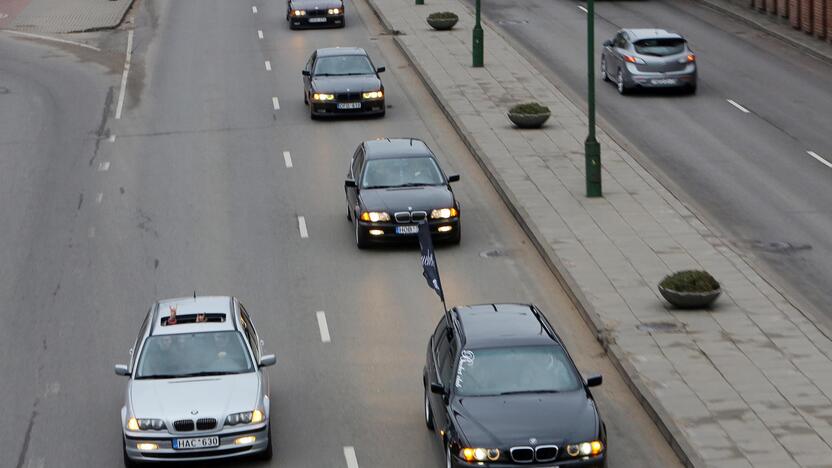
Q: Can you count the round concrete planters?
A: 3